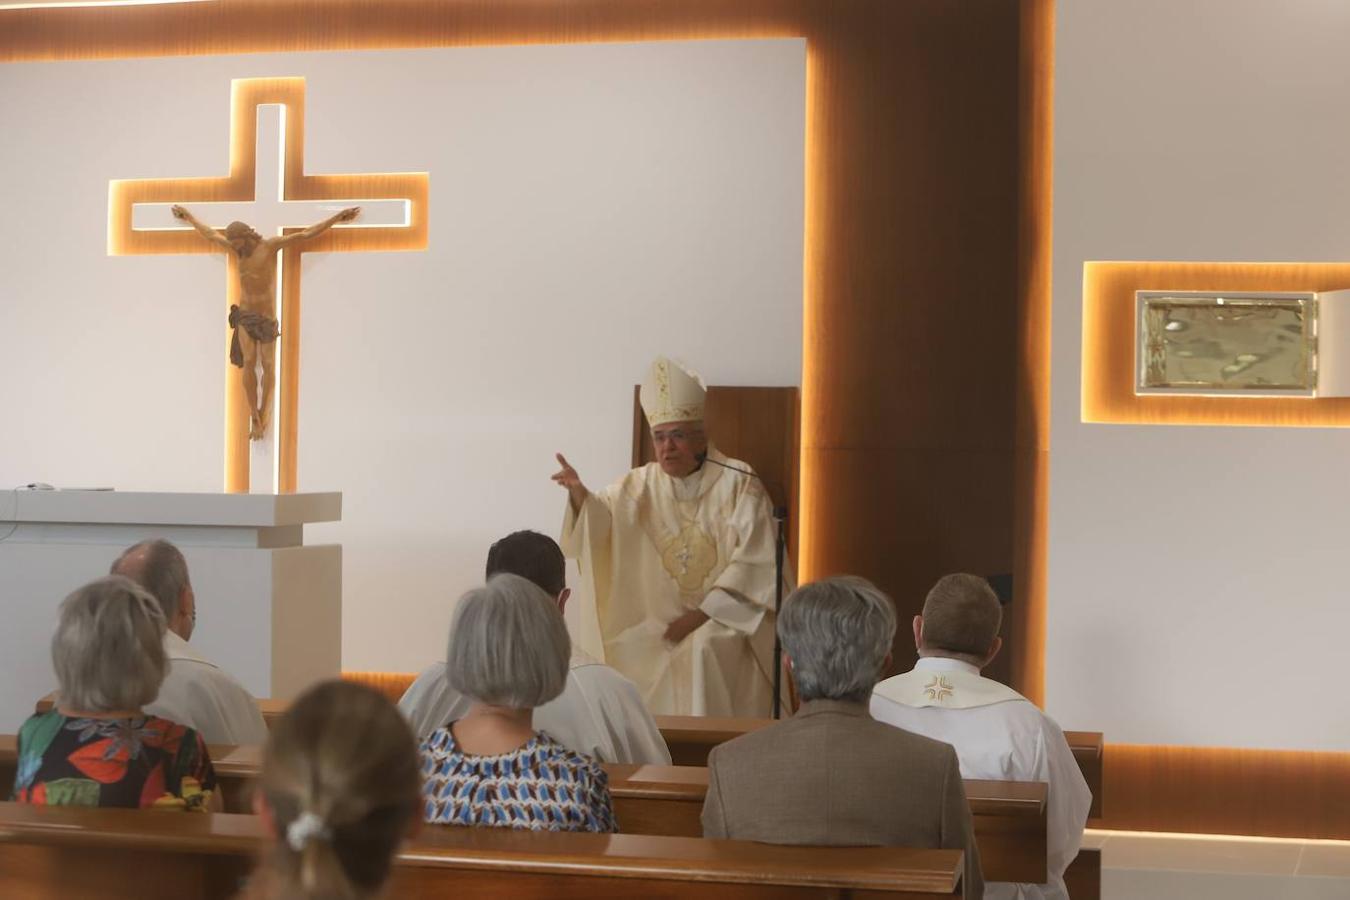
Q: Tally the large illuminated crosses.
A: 1